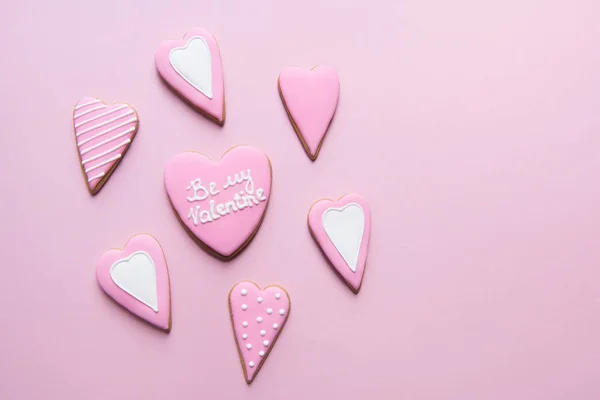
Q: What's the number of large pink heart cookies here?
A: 1